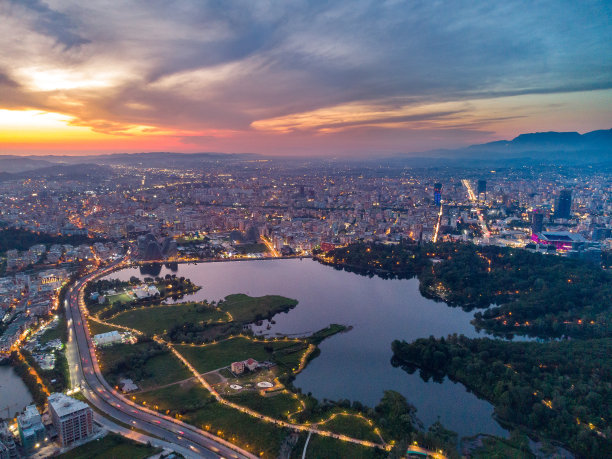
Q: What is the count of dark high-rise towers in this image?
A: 4